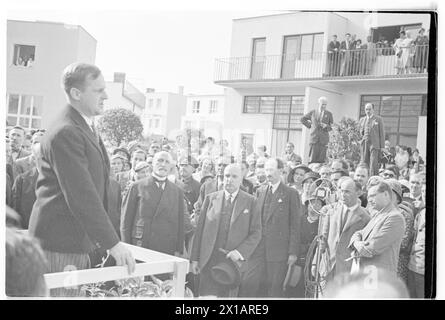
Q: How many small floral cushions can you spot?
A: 0